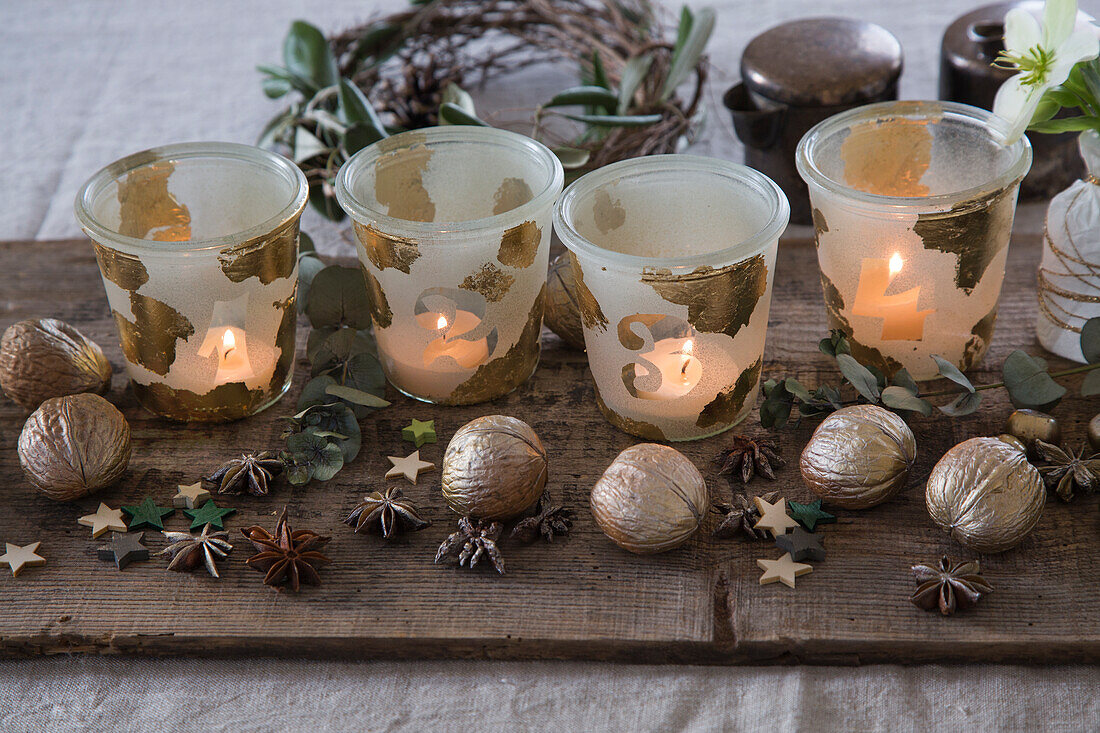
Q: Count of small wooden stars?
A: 12